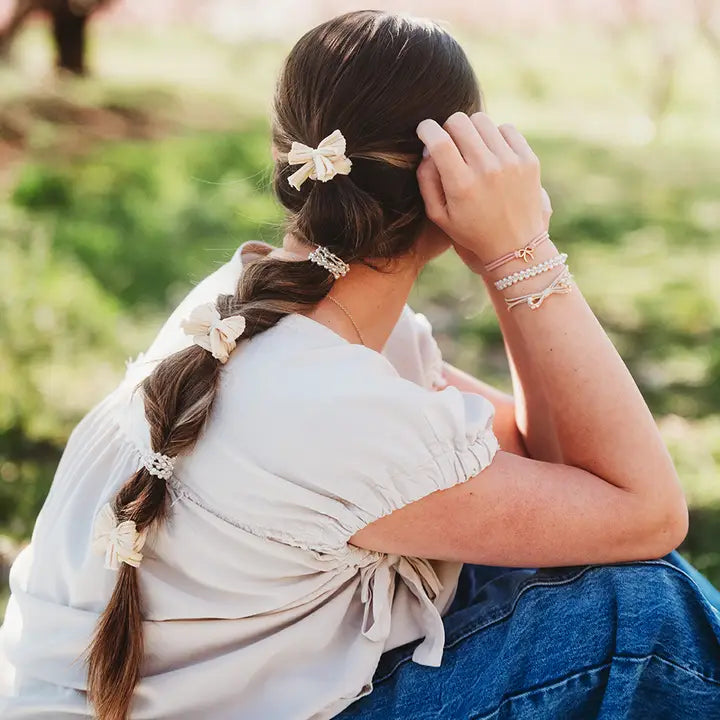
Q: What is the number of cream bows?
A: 3